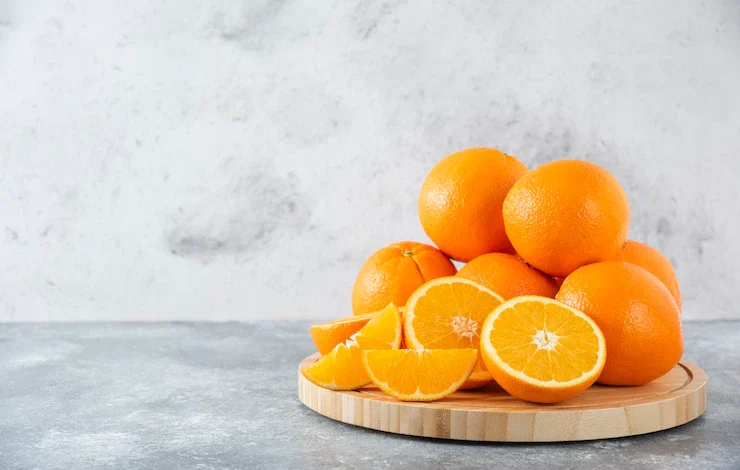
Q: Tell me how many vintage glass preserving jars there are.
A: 0